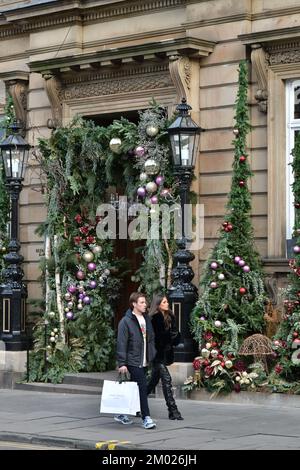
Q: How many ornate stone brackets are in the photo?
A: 4